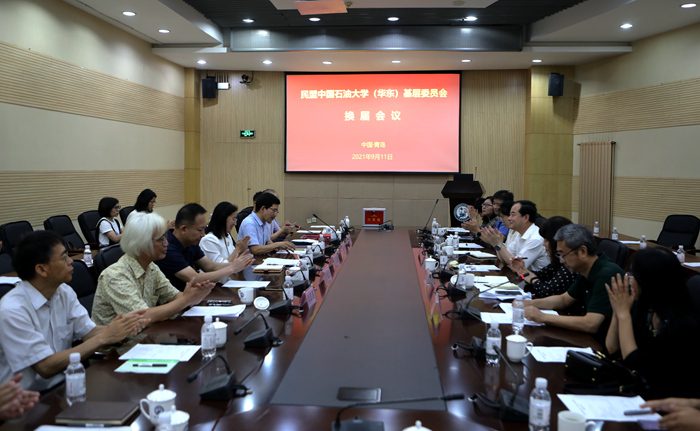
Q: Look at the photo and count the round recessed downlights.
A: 14